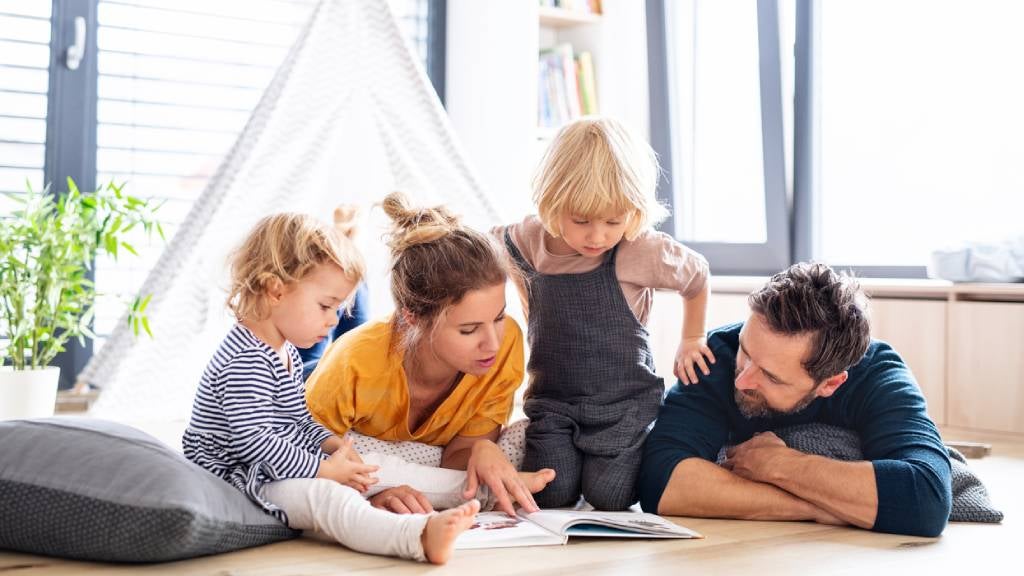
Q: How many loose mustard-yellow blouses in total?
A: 1